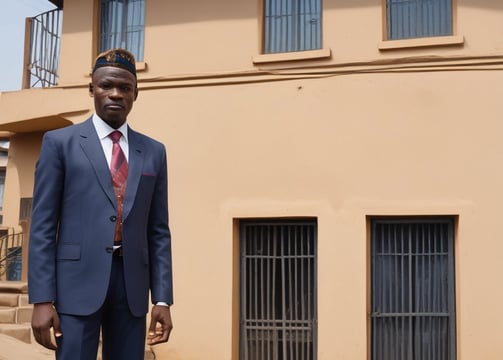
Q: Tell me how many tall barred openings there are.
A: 2